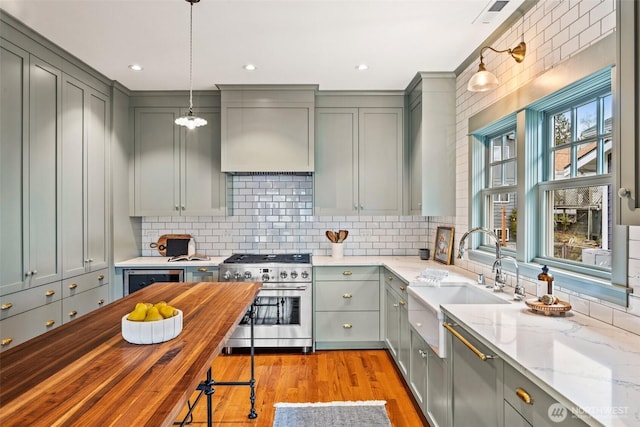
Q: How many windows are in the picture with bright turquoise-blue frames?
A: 2